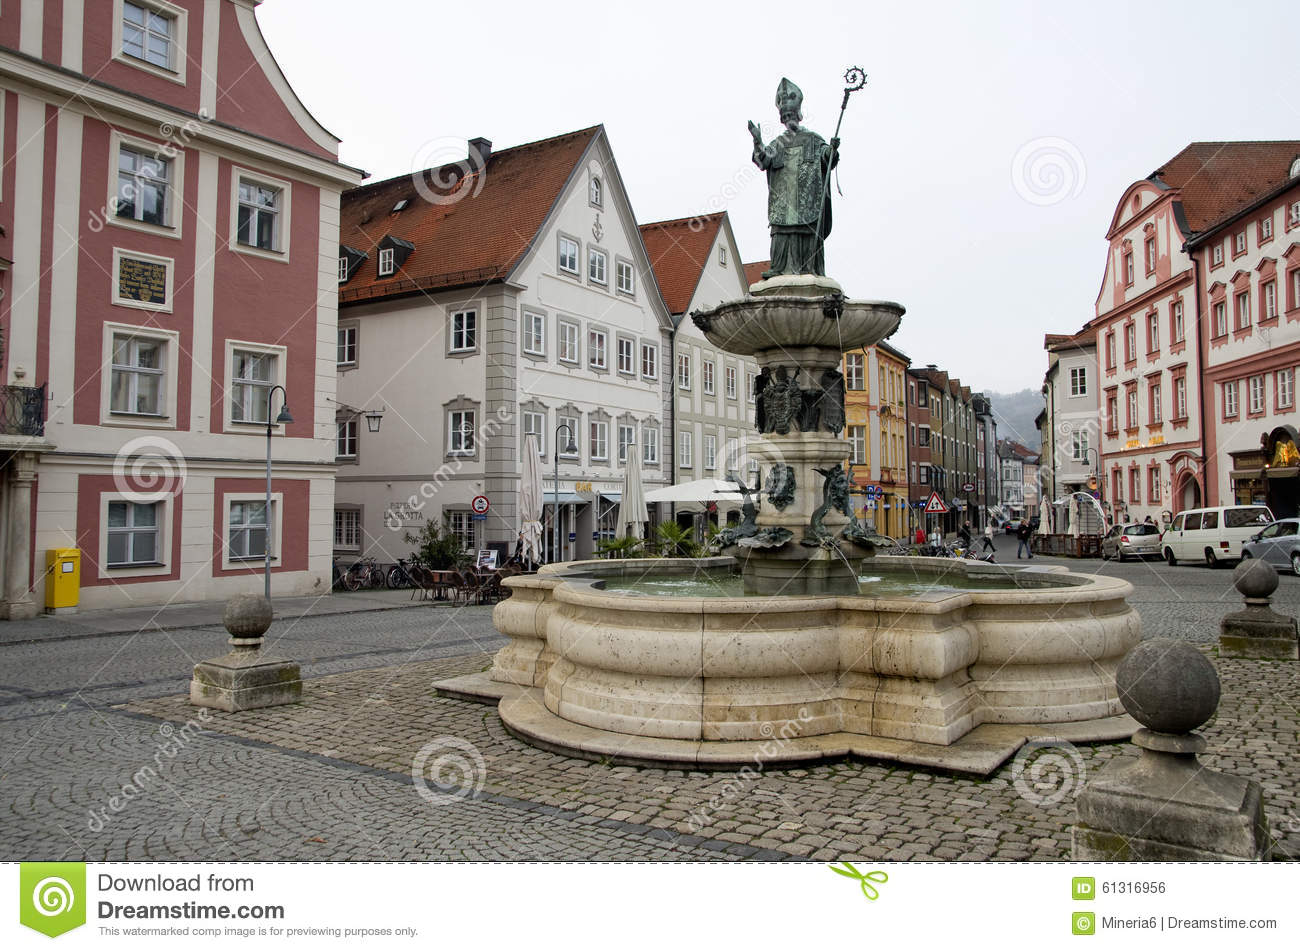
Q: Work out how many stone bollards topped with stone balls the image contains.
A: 3